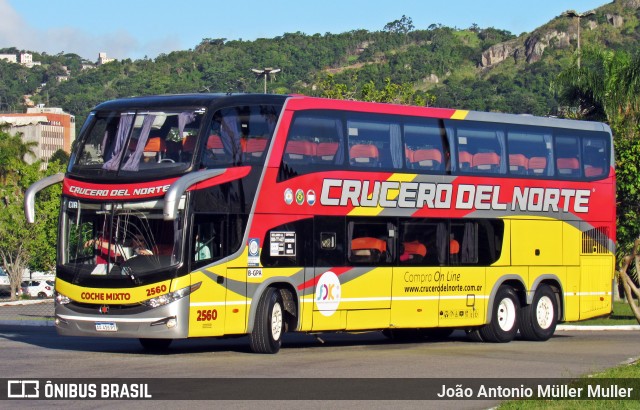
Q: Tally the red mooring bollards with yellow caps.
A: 0